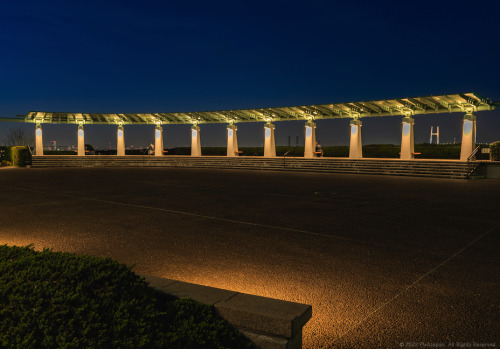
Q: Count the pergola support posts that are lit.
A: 11